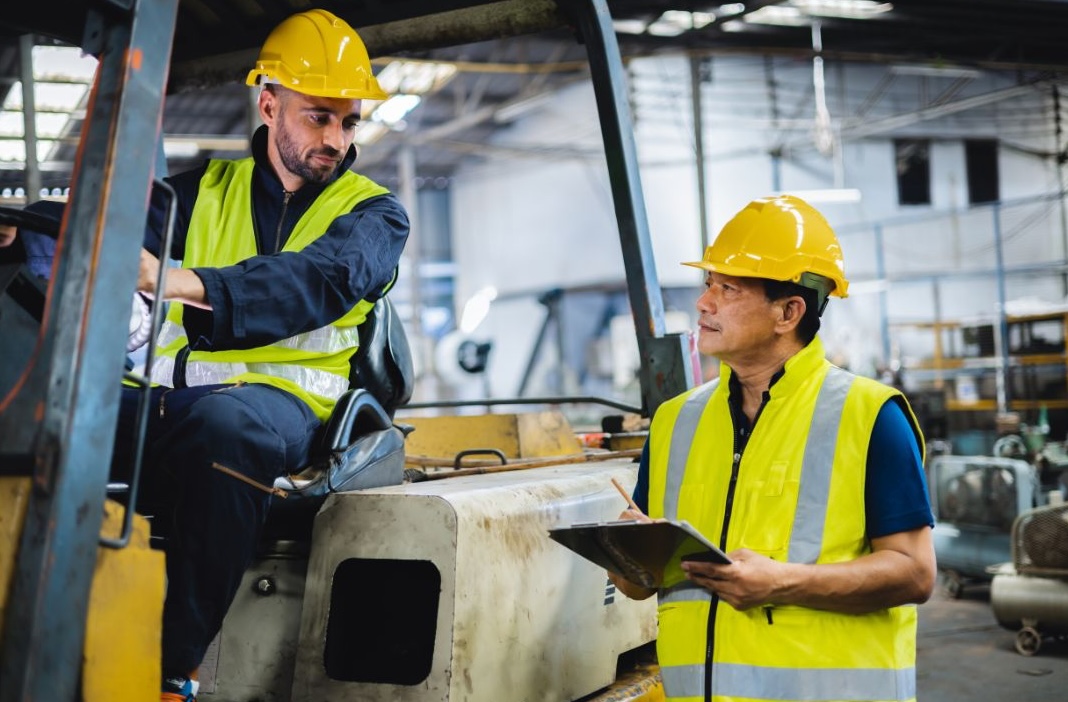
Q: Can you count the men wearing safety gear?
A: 2